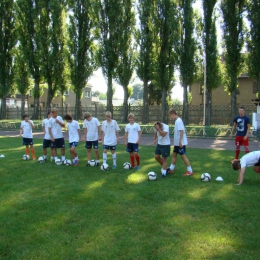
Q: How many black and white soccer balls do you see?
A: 9